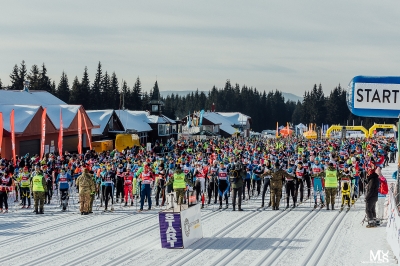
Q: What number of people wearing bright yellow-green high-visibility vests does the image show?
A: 3